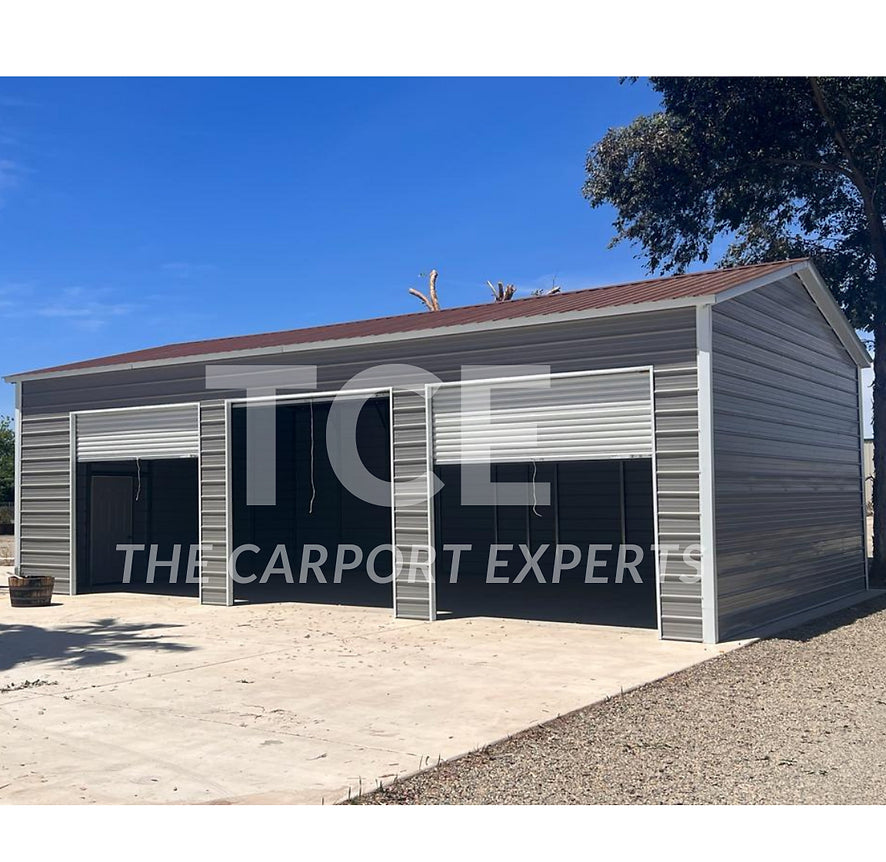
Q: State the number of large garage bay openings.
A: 3